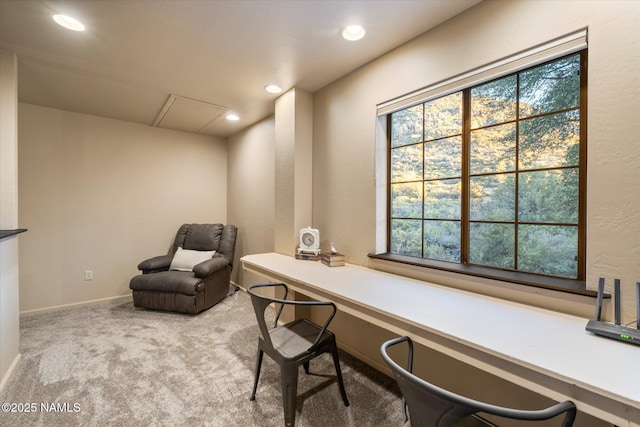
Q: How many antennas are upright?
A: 3